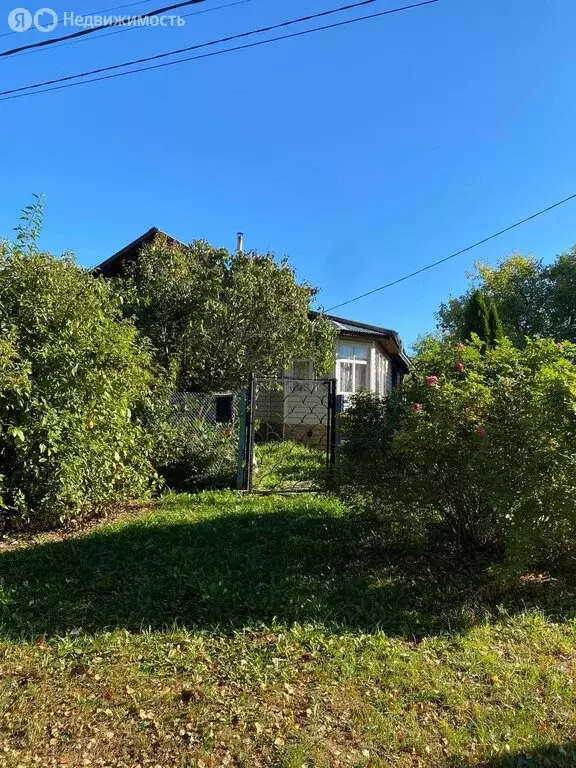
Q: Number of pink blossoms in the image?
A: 5